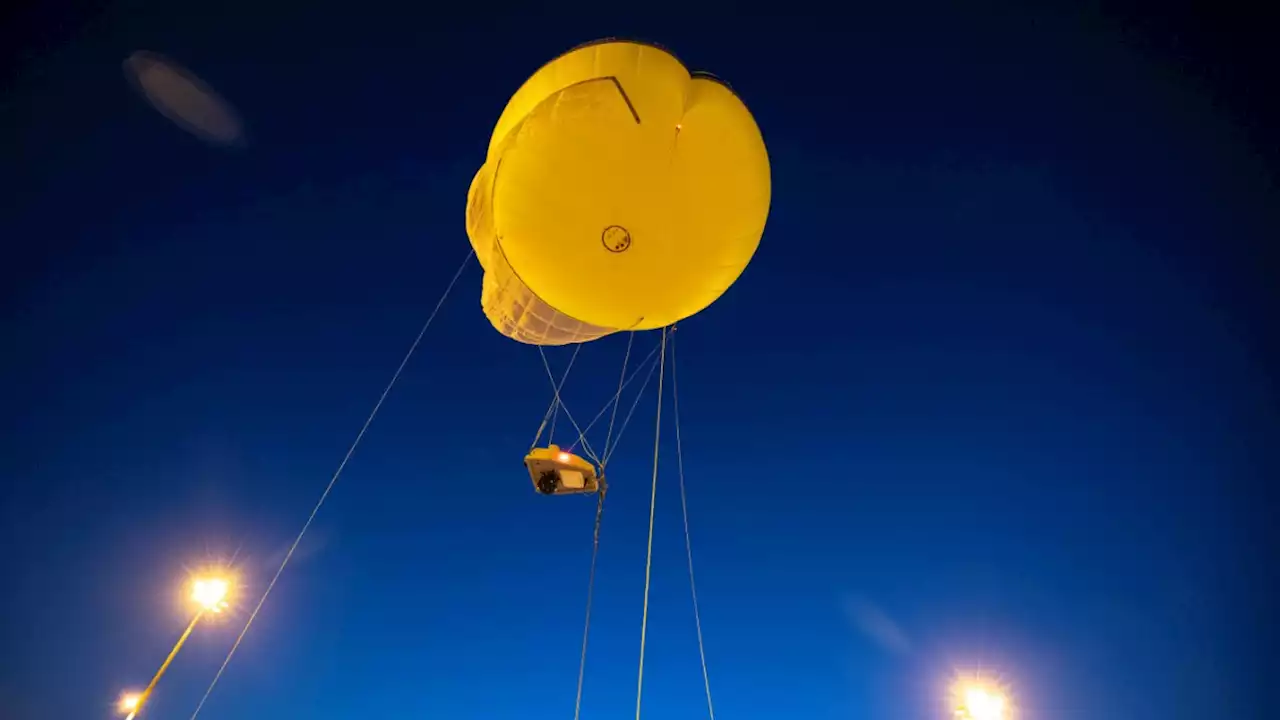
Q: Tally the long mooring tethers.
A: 4